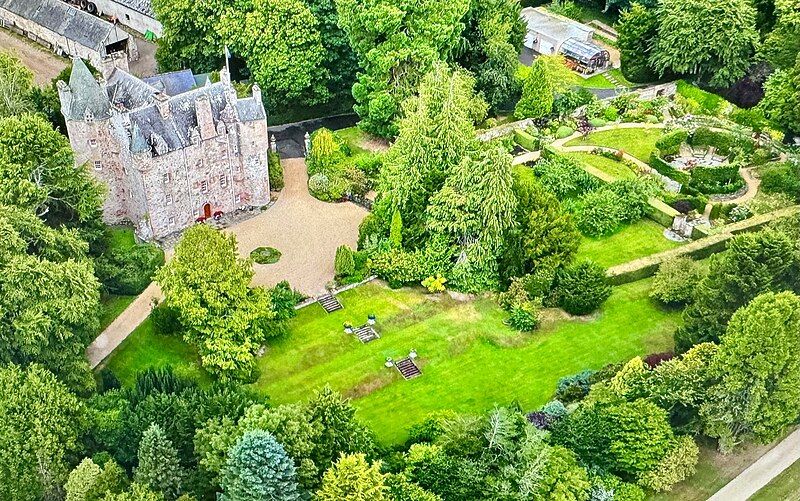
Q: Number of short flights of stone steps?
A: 3